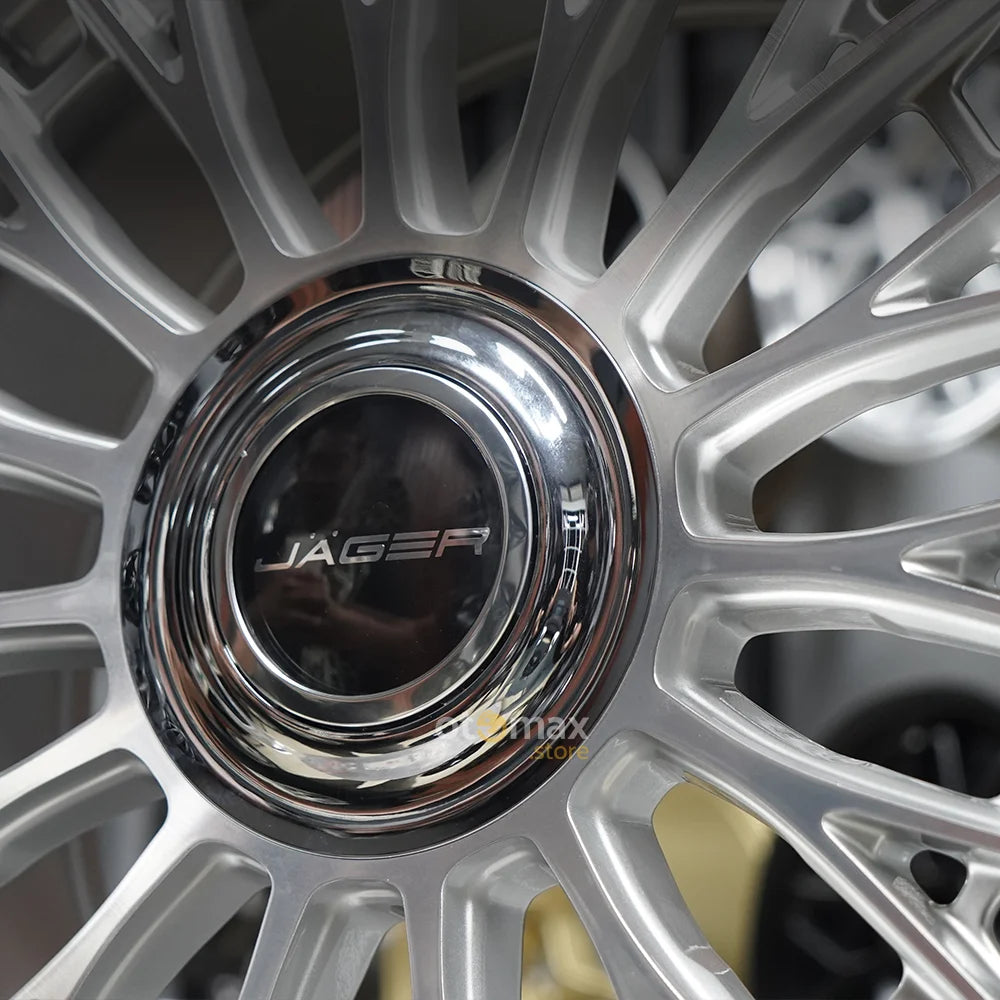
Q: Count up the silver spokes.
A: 15